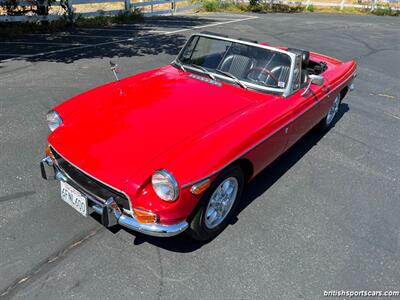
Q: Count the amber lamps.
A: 3